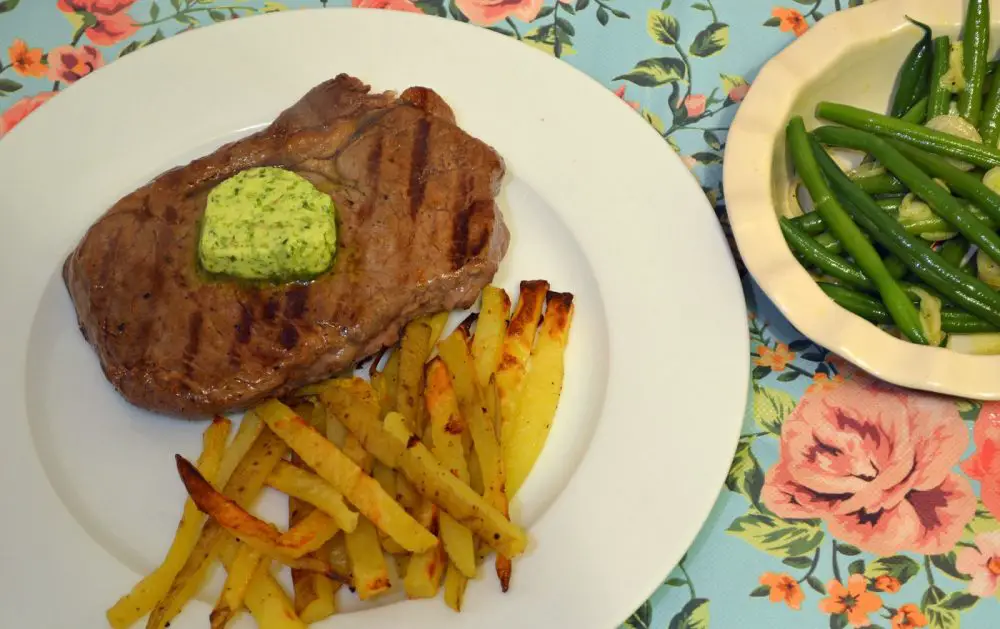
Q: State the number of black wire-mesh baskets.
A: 0